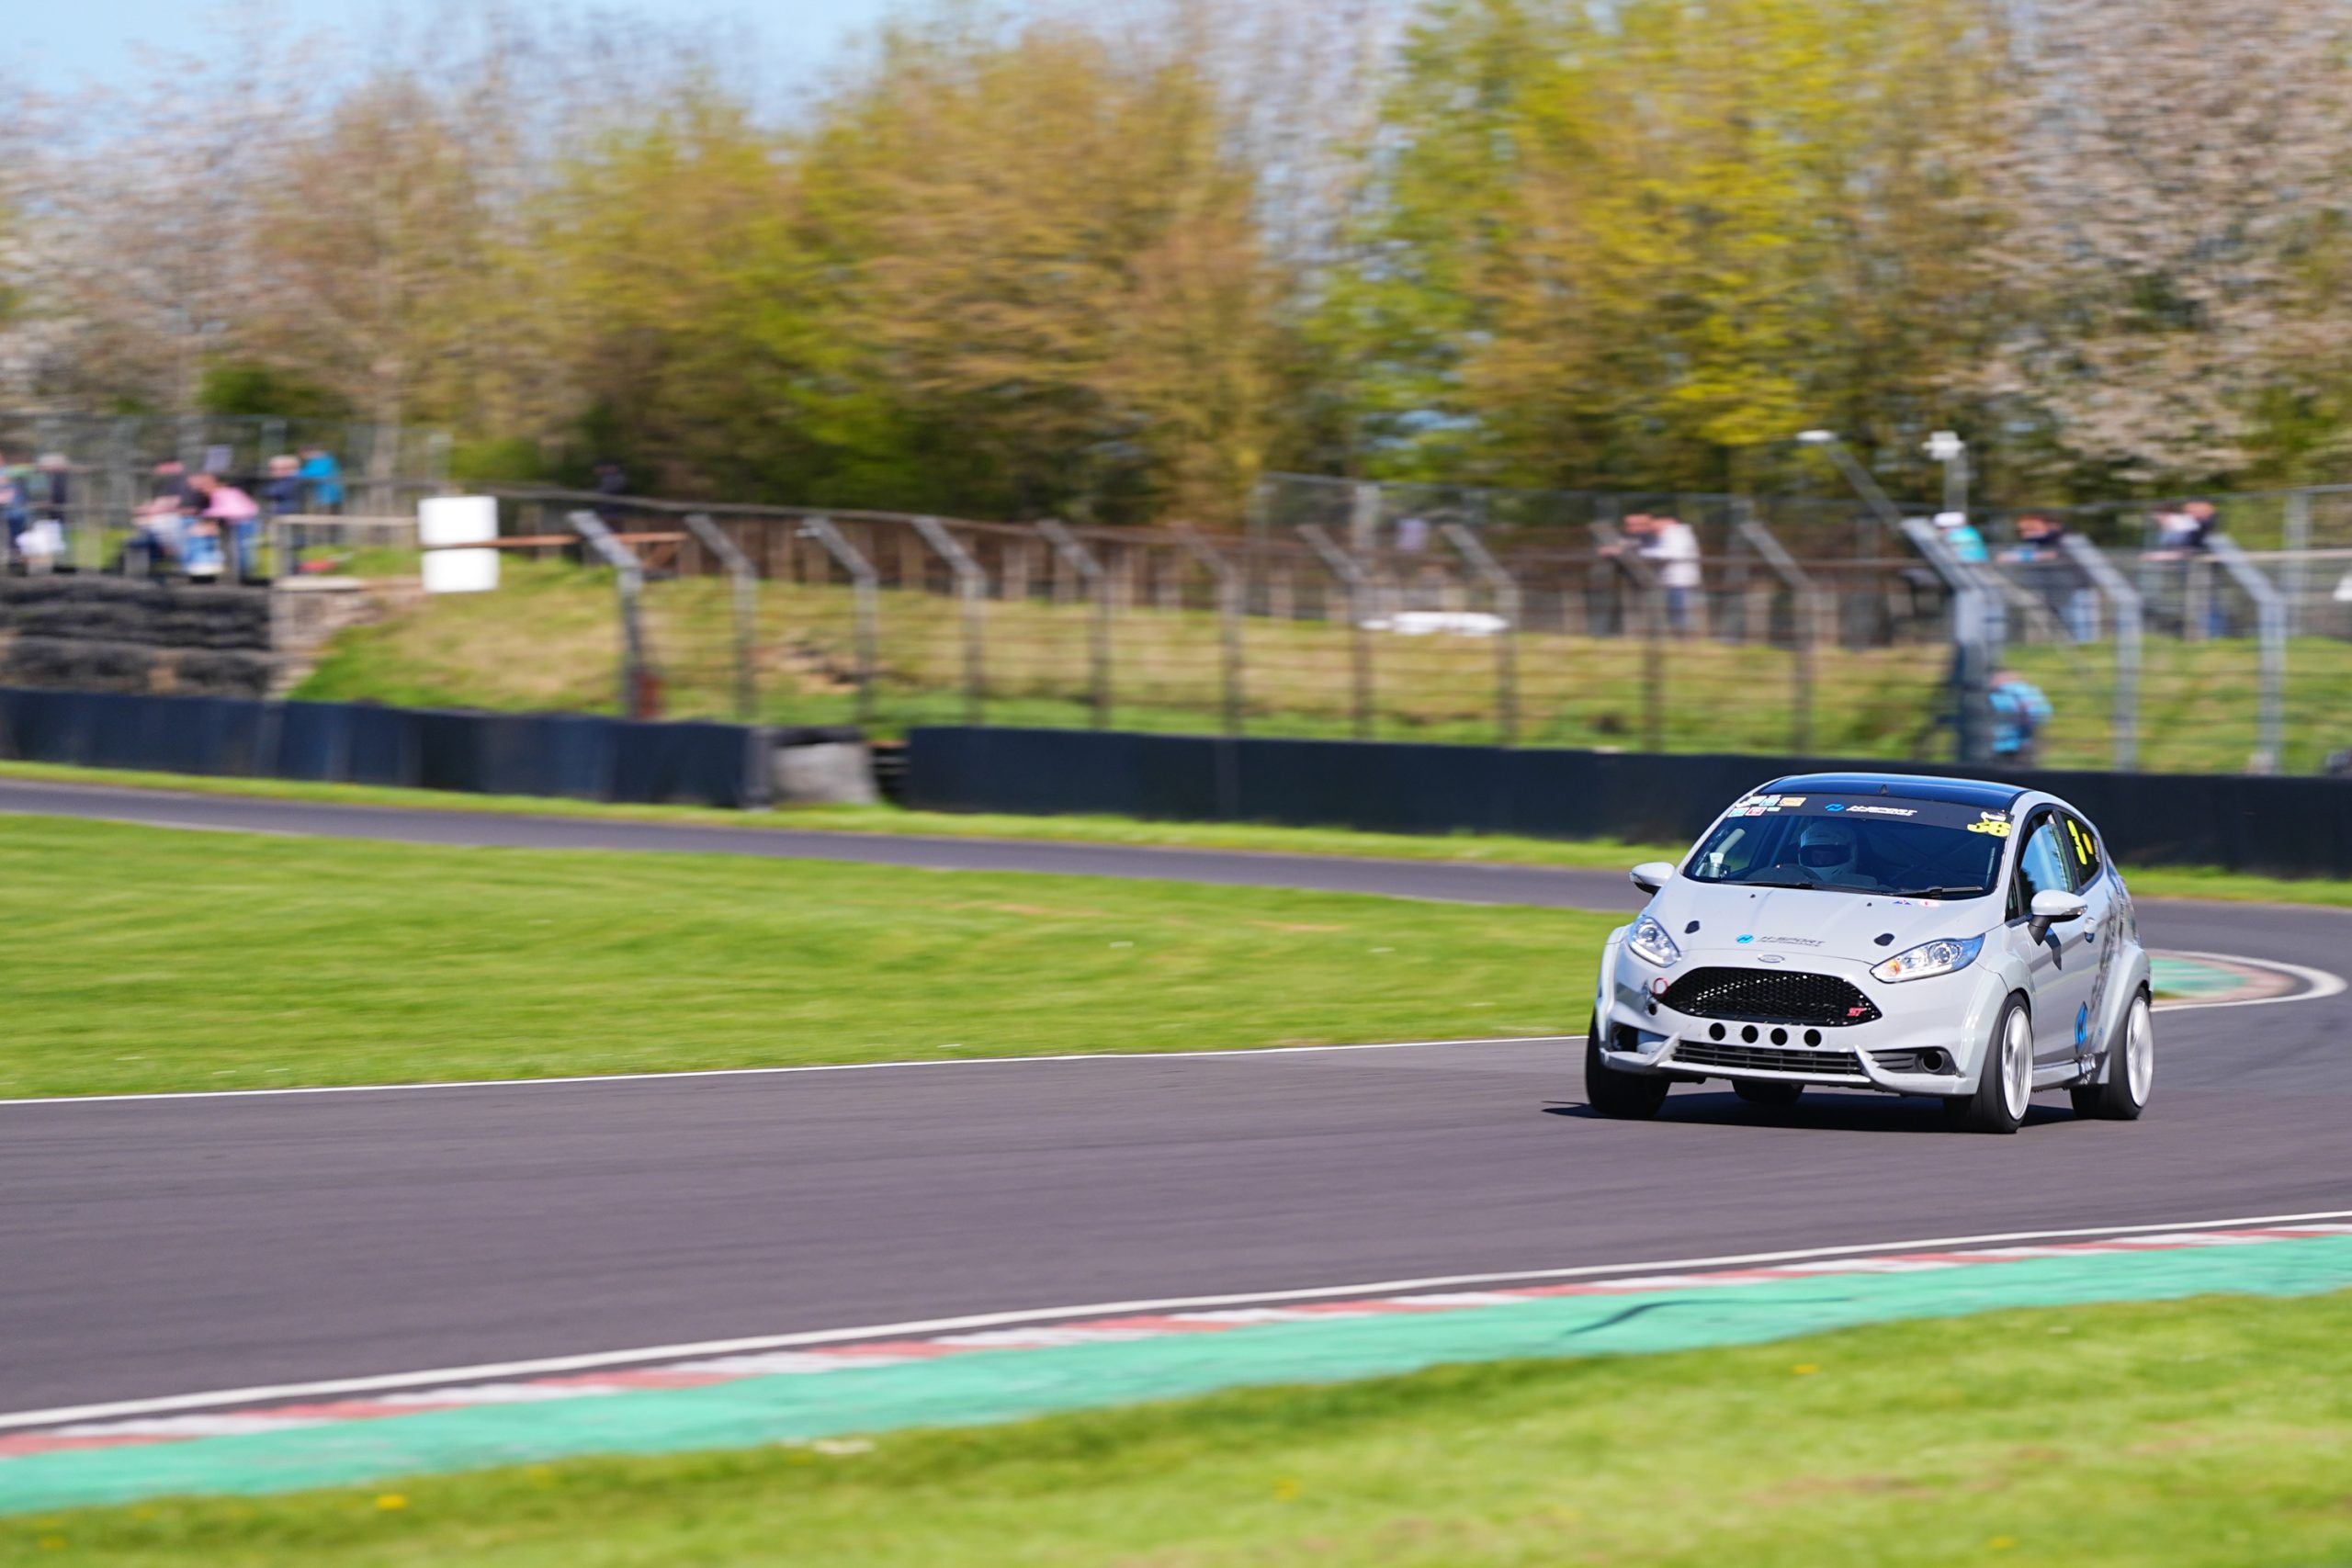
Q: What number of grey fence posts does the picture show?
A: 13